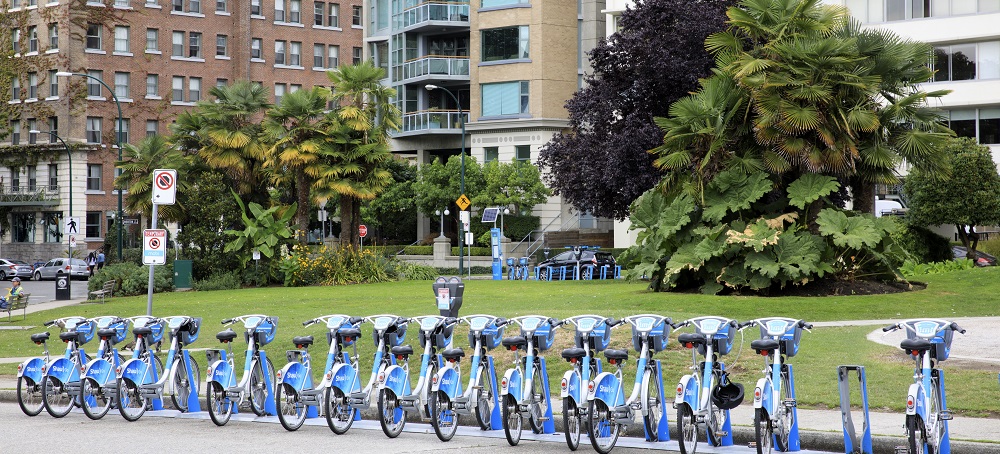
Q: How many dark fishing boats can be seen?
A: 0